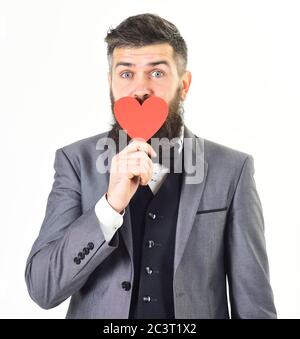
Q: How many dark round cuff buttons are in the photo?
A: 4